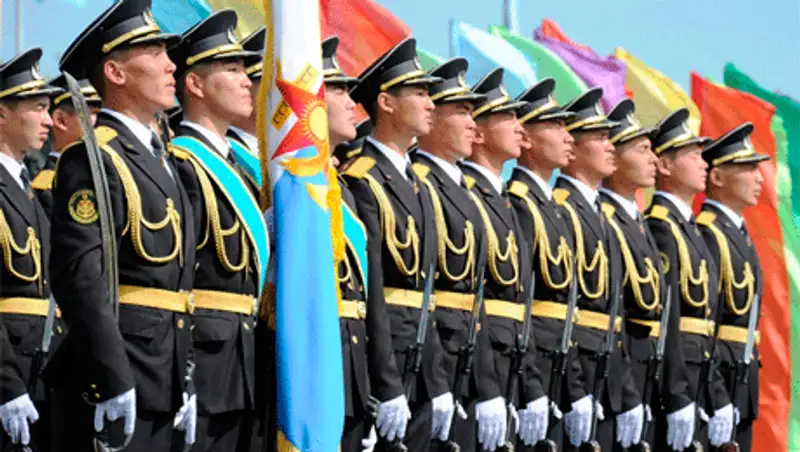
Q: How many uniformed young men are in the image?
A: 14